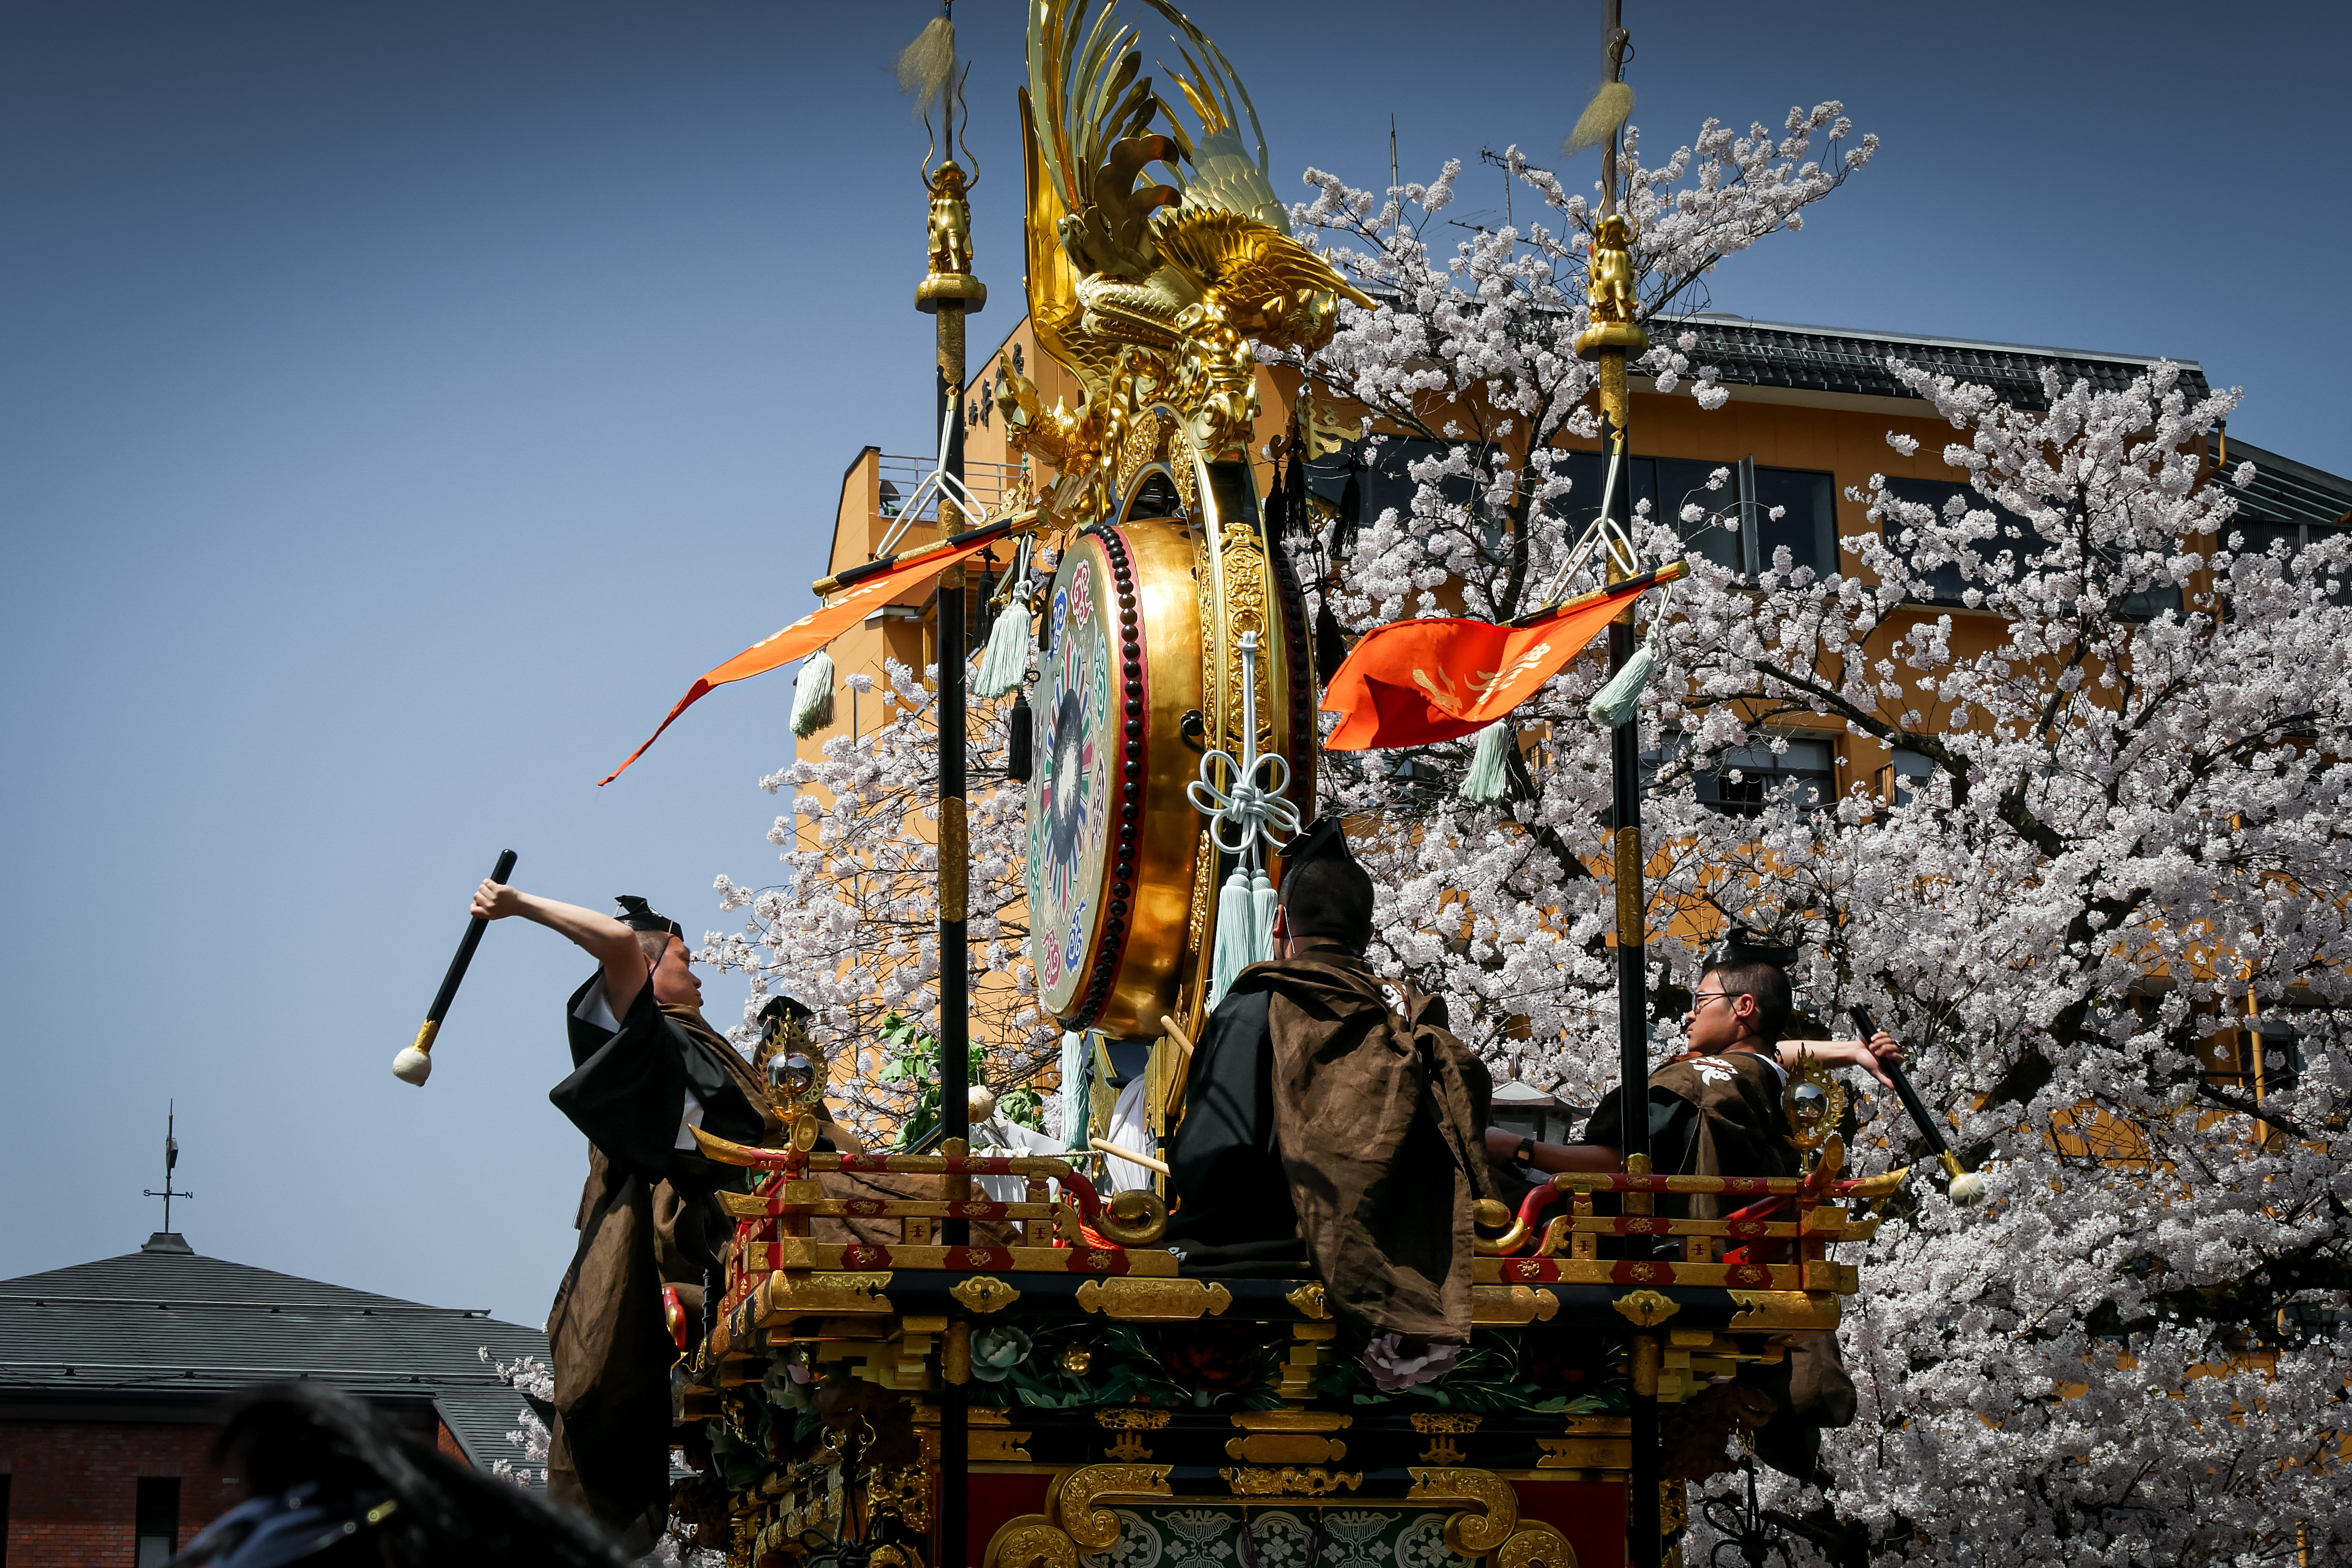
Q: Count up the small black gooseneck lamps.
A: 0